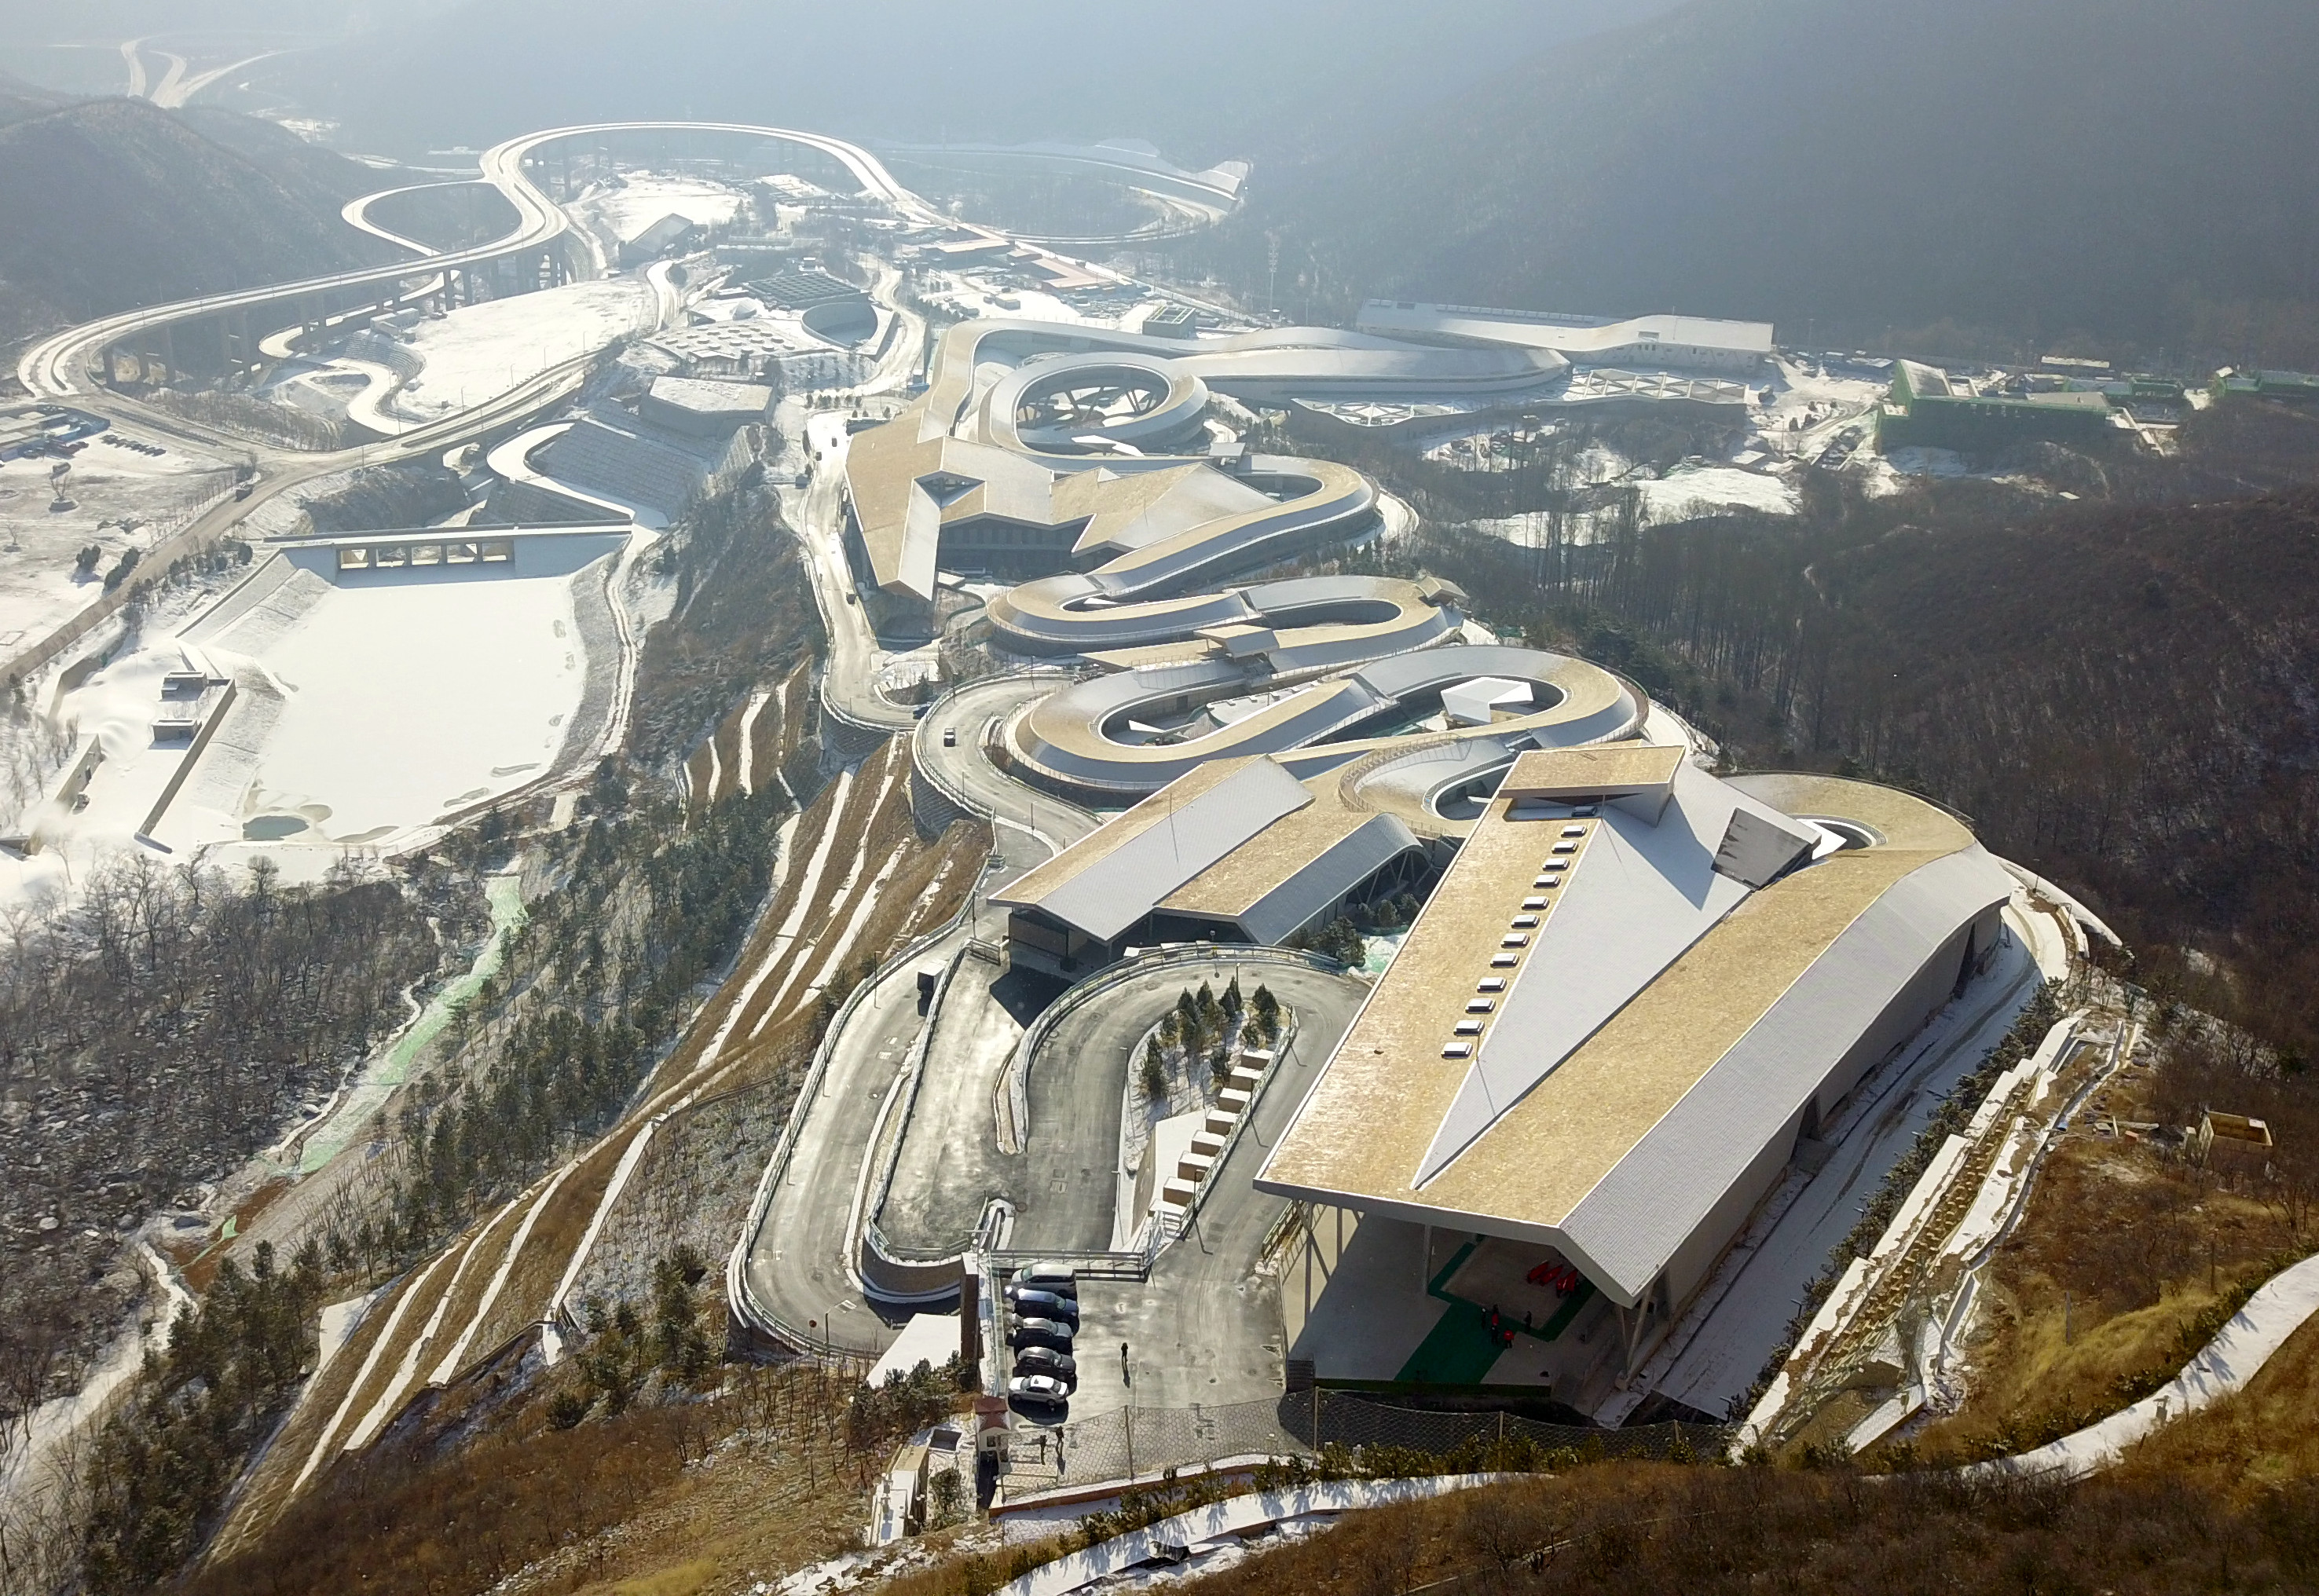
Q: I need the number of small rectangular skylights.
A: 13